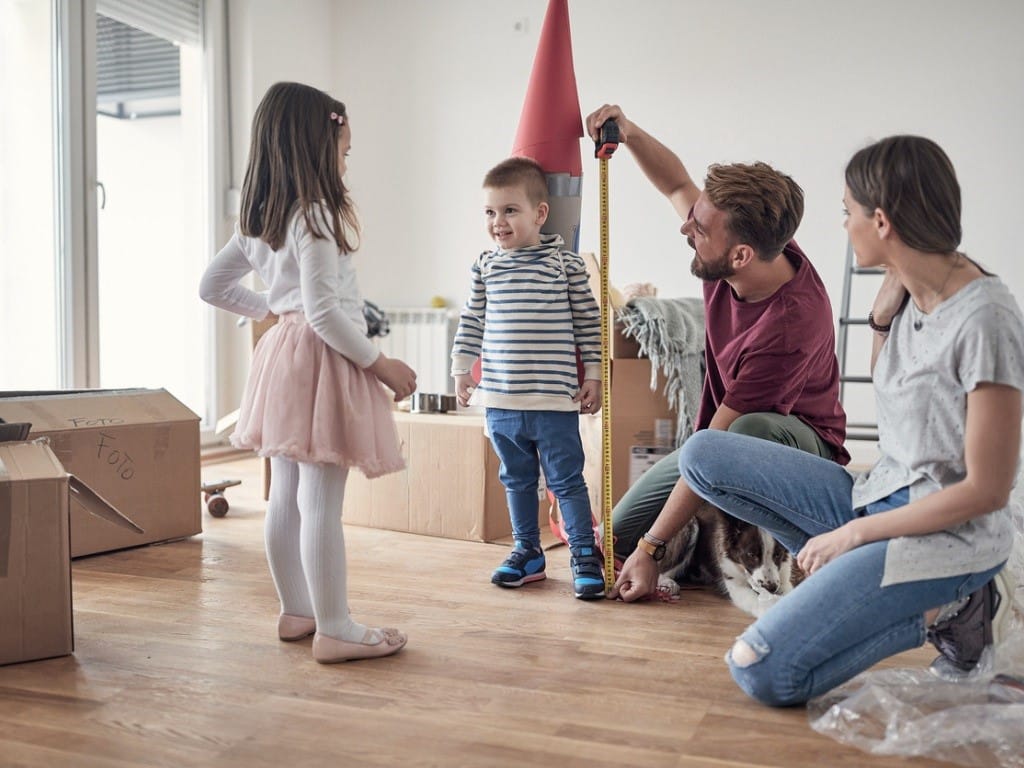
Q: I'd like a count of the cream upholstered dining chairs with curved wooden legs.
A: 0